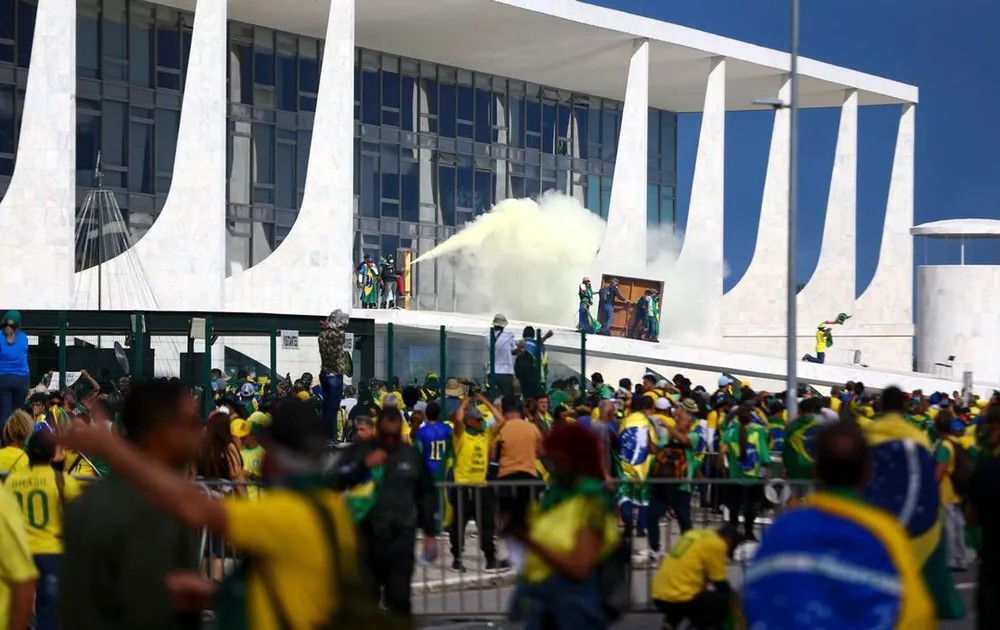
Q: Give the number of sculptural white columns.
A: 8